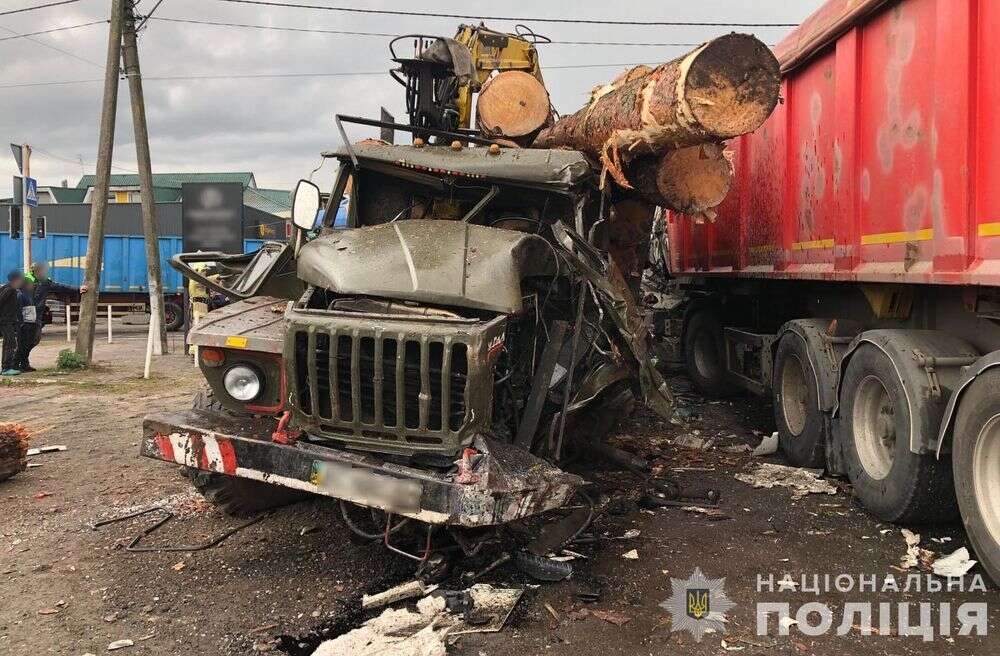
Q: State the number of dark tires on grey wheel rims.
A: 4